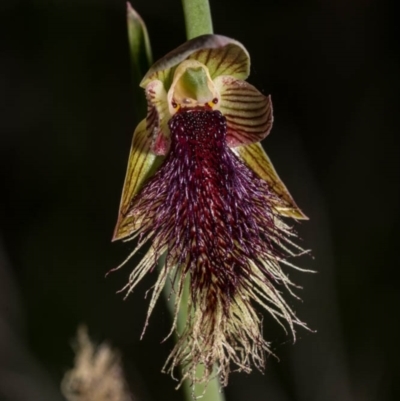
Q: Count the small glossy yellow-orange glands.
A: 2